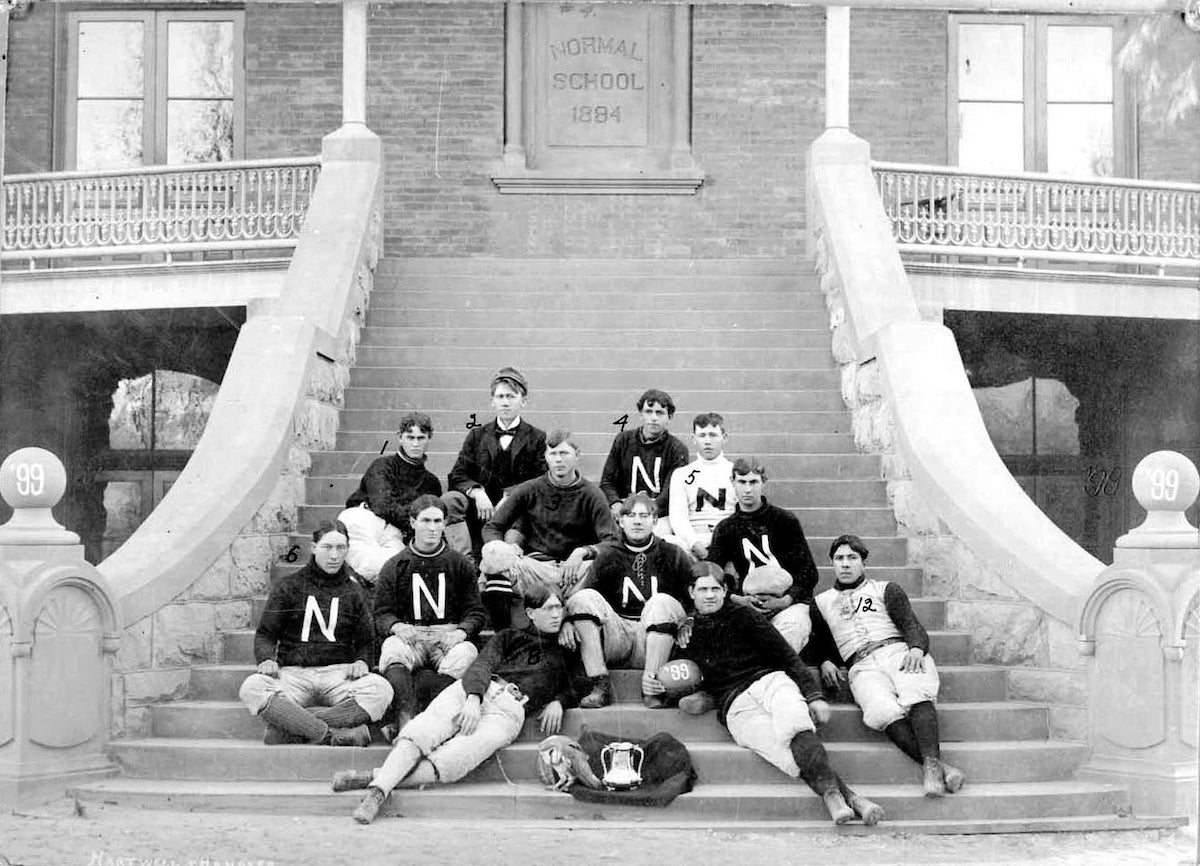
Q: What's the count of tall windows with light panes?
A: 2